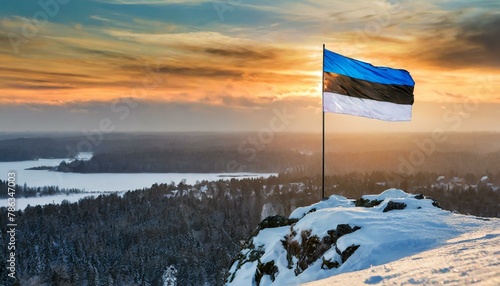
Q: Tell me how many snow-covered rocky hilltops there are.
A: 1